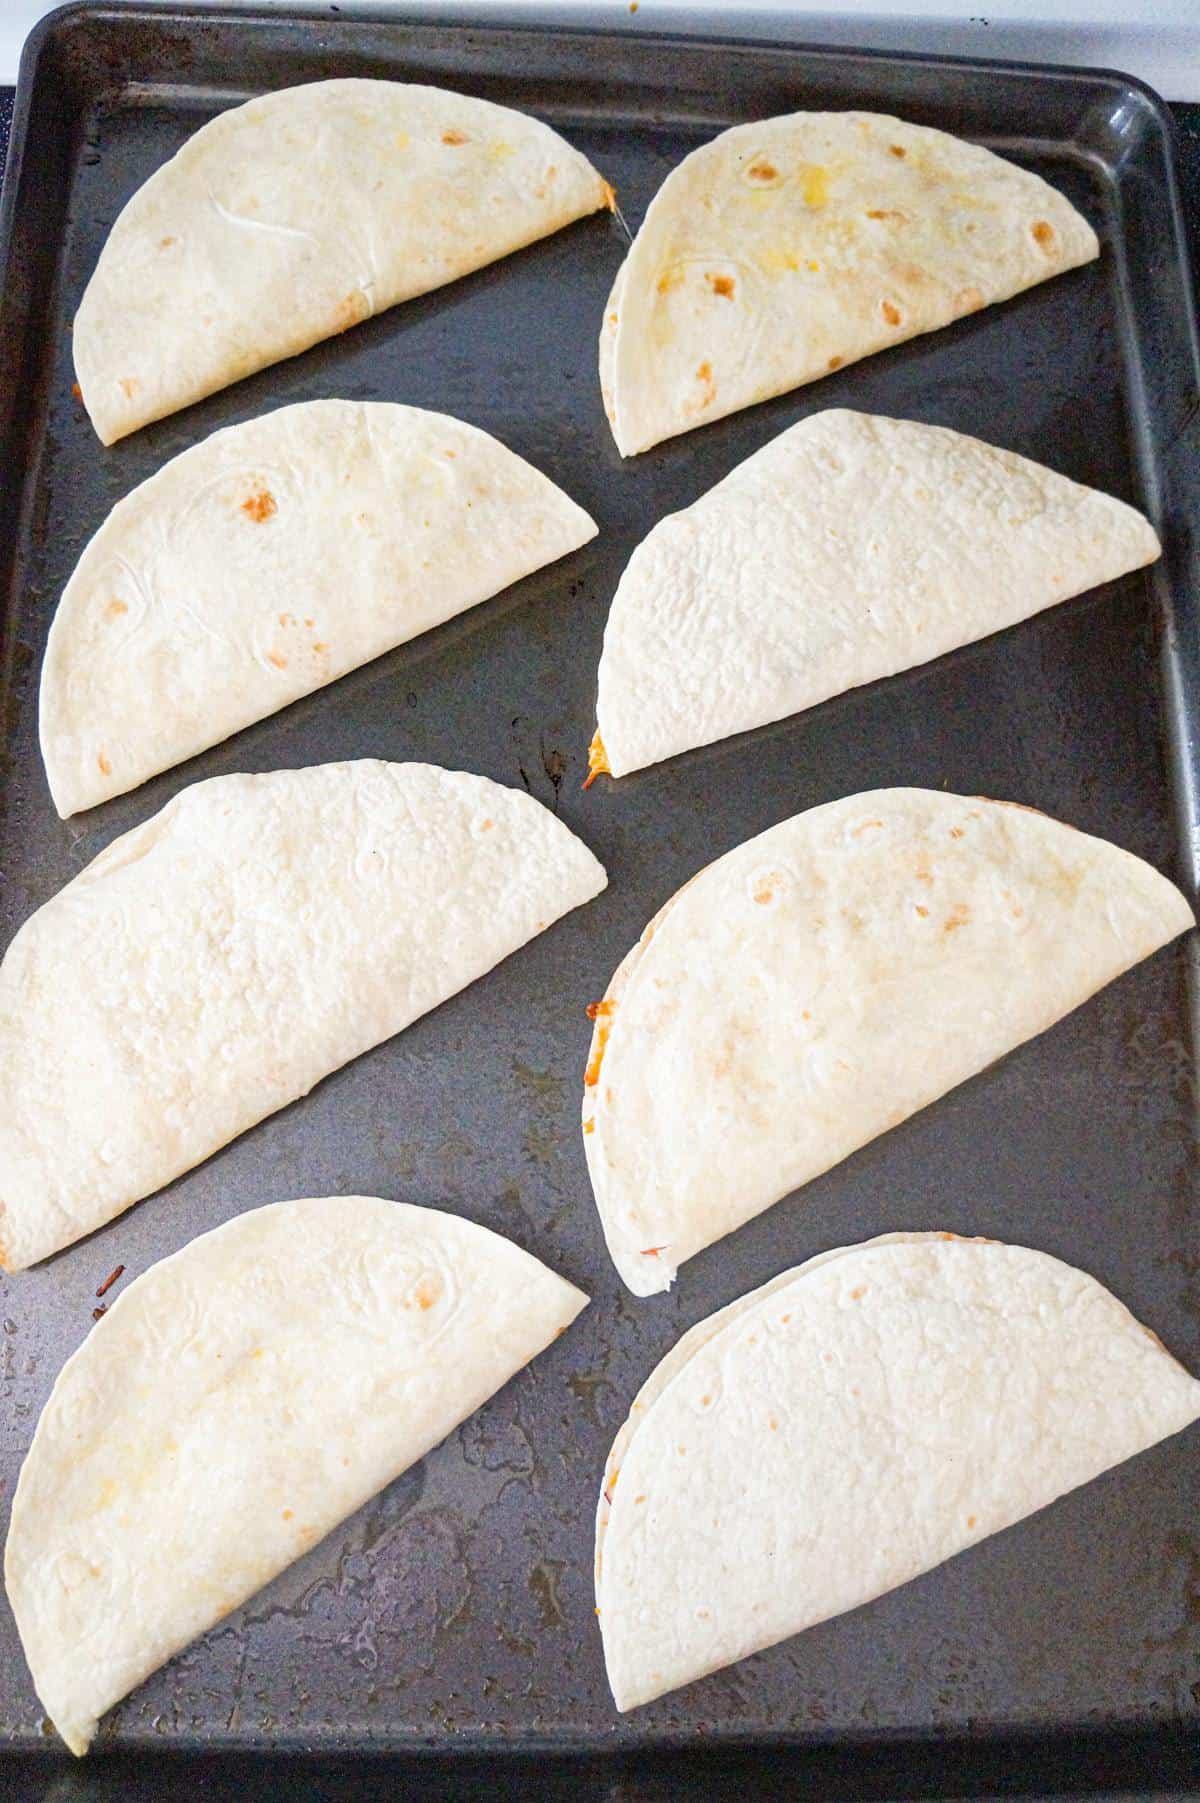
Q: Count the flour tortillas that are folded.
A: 8